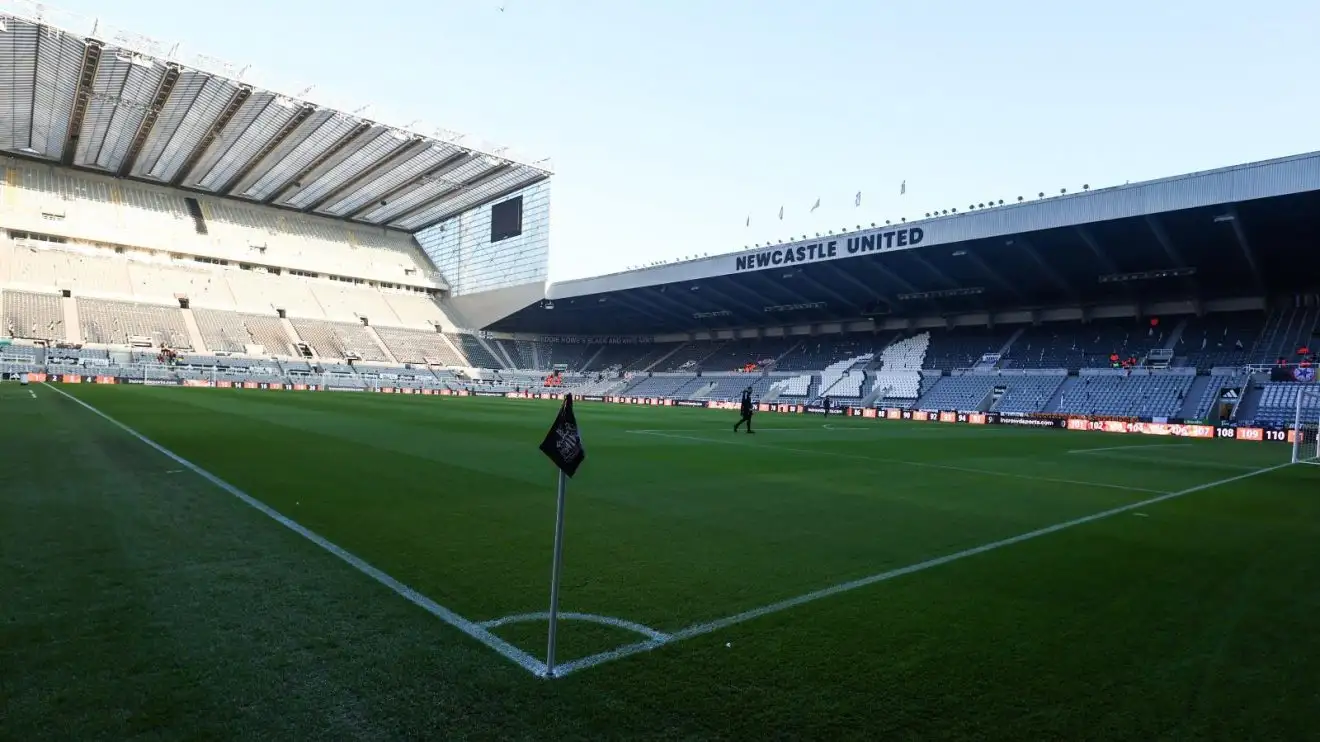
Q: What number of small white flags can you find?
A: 5